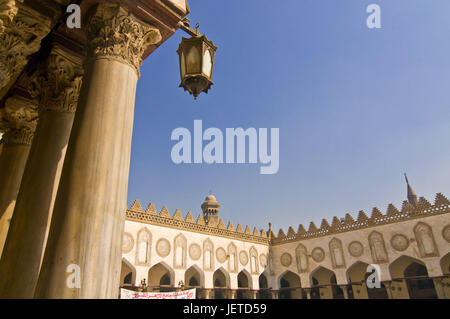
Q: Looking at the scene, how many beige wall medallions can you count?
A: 11